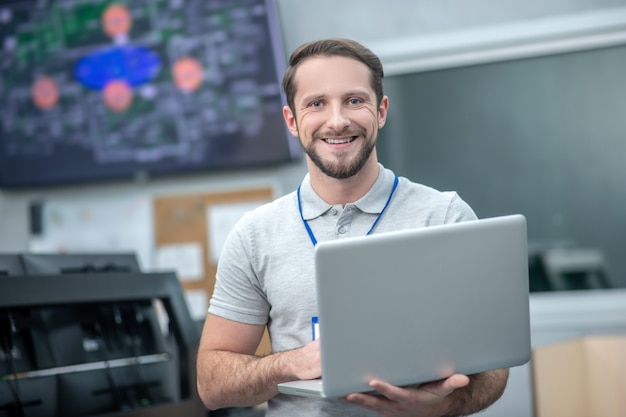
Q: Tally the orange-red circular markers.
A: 4